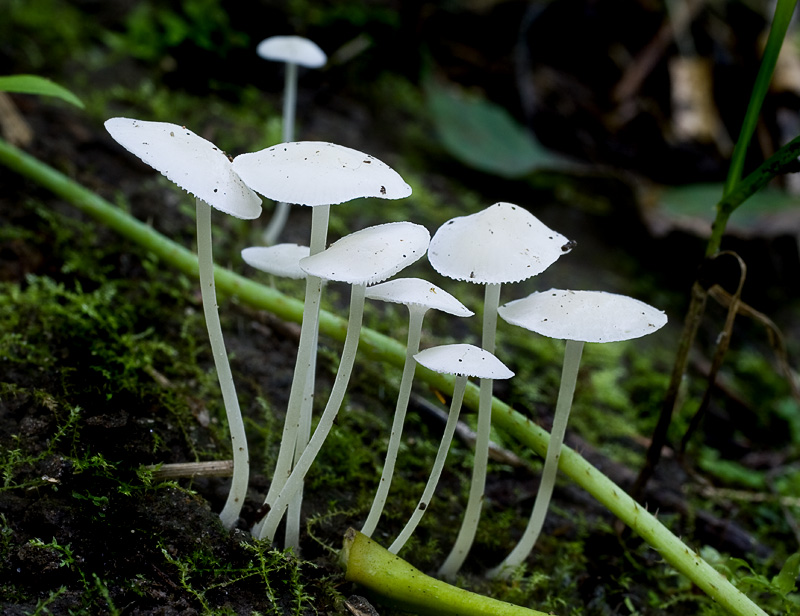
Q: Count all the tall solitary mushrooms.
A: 1